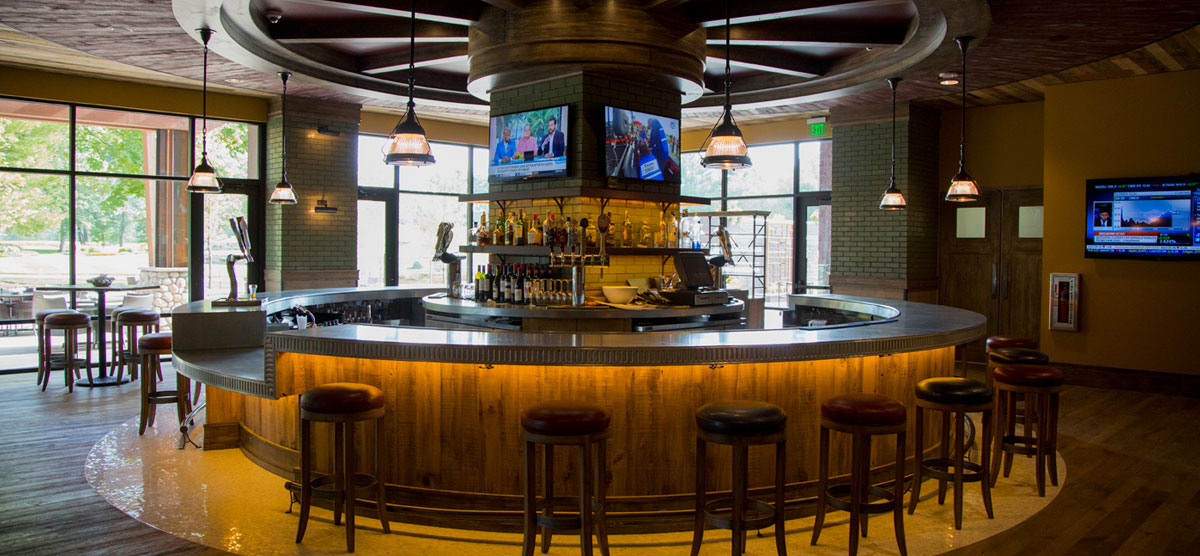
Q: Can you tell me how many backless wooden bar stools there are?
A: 13